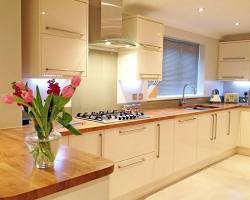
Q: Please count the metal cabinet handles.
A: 14